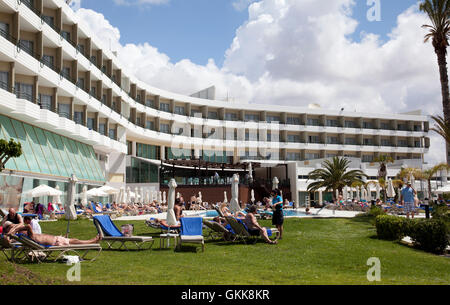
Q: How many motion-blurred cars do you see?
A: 0